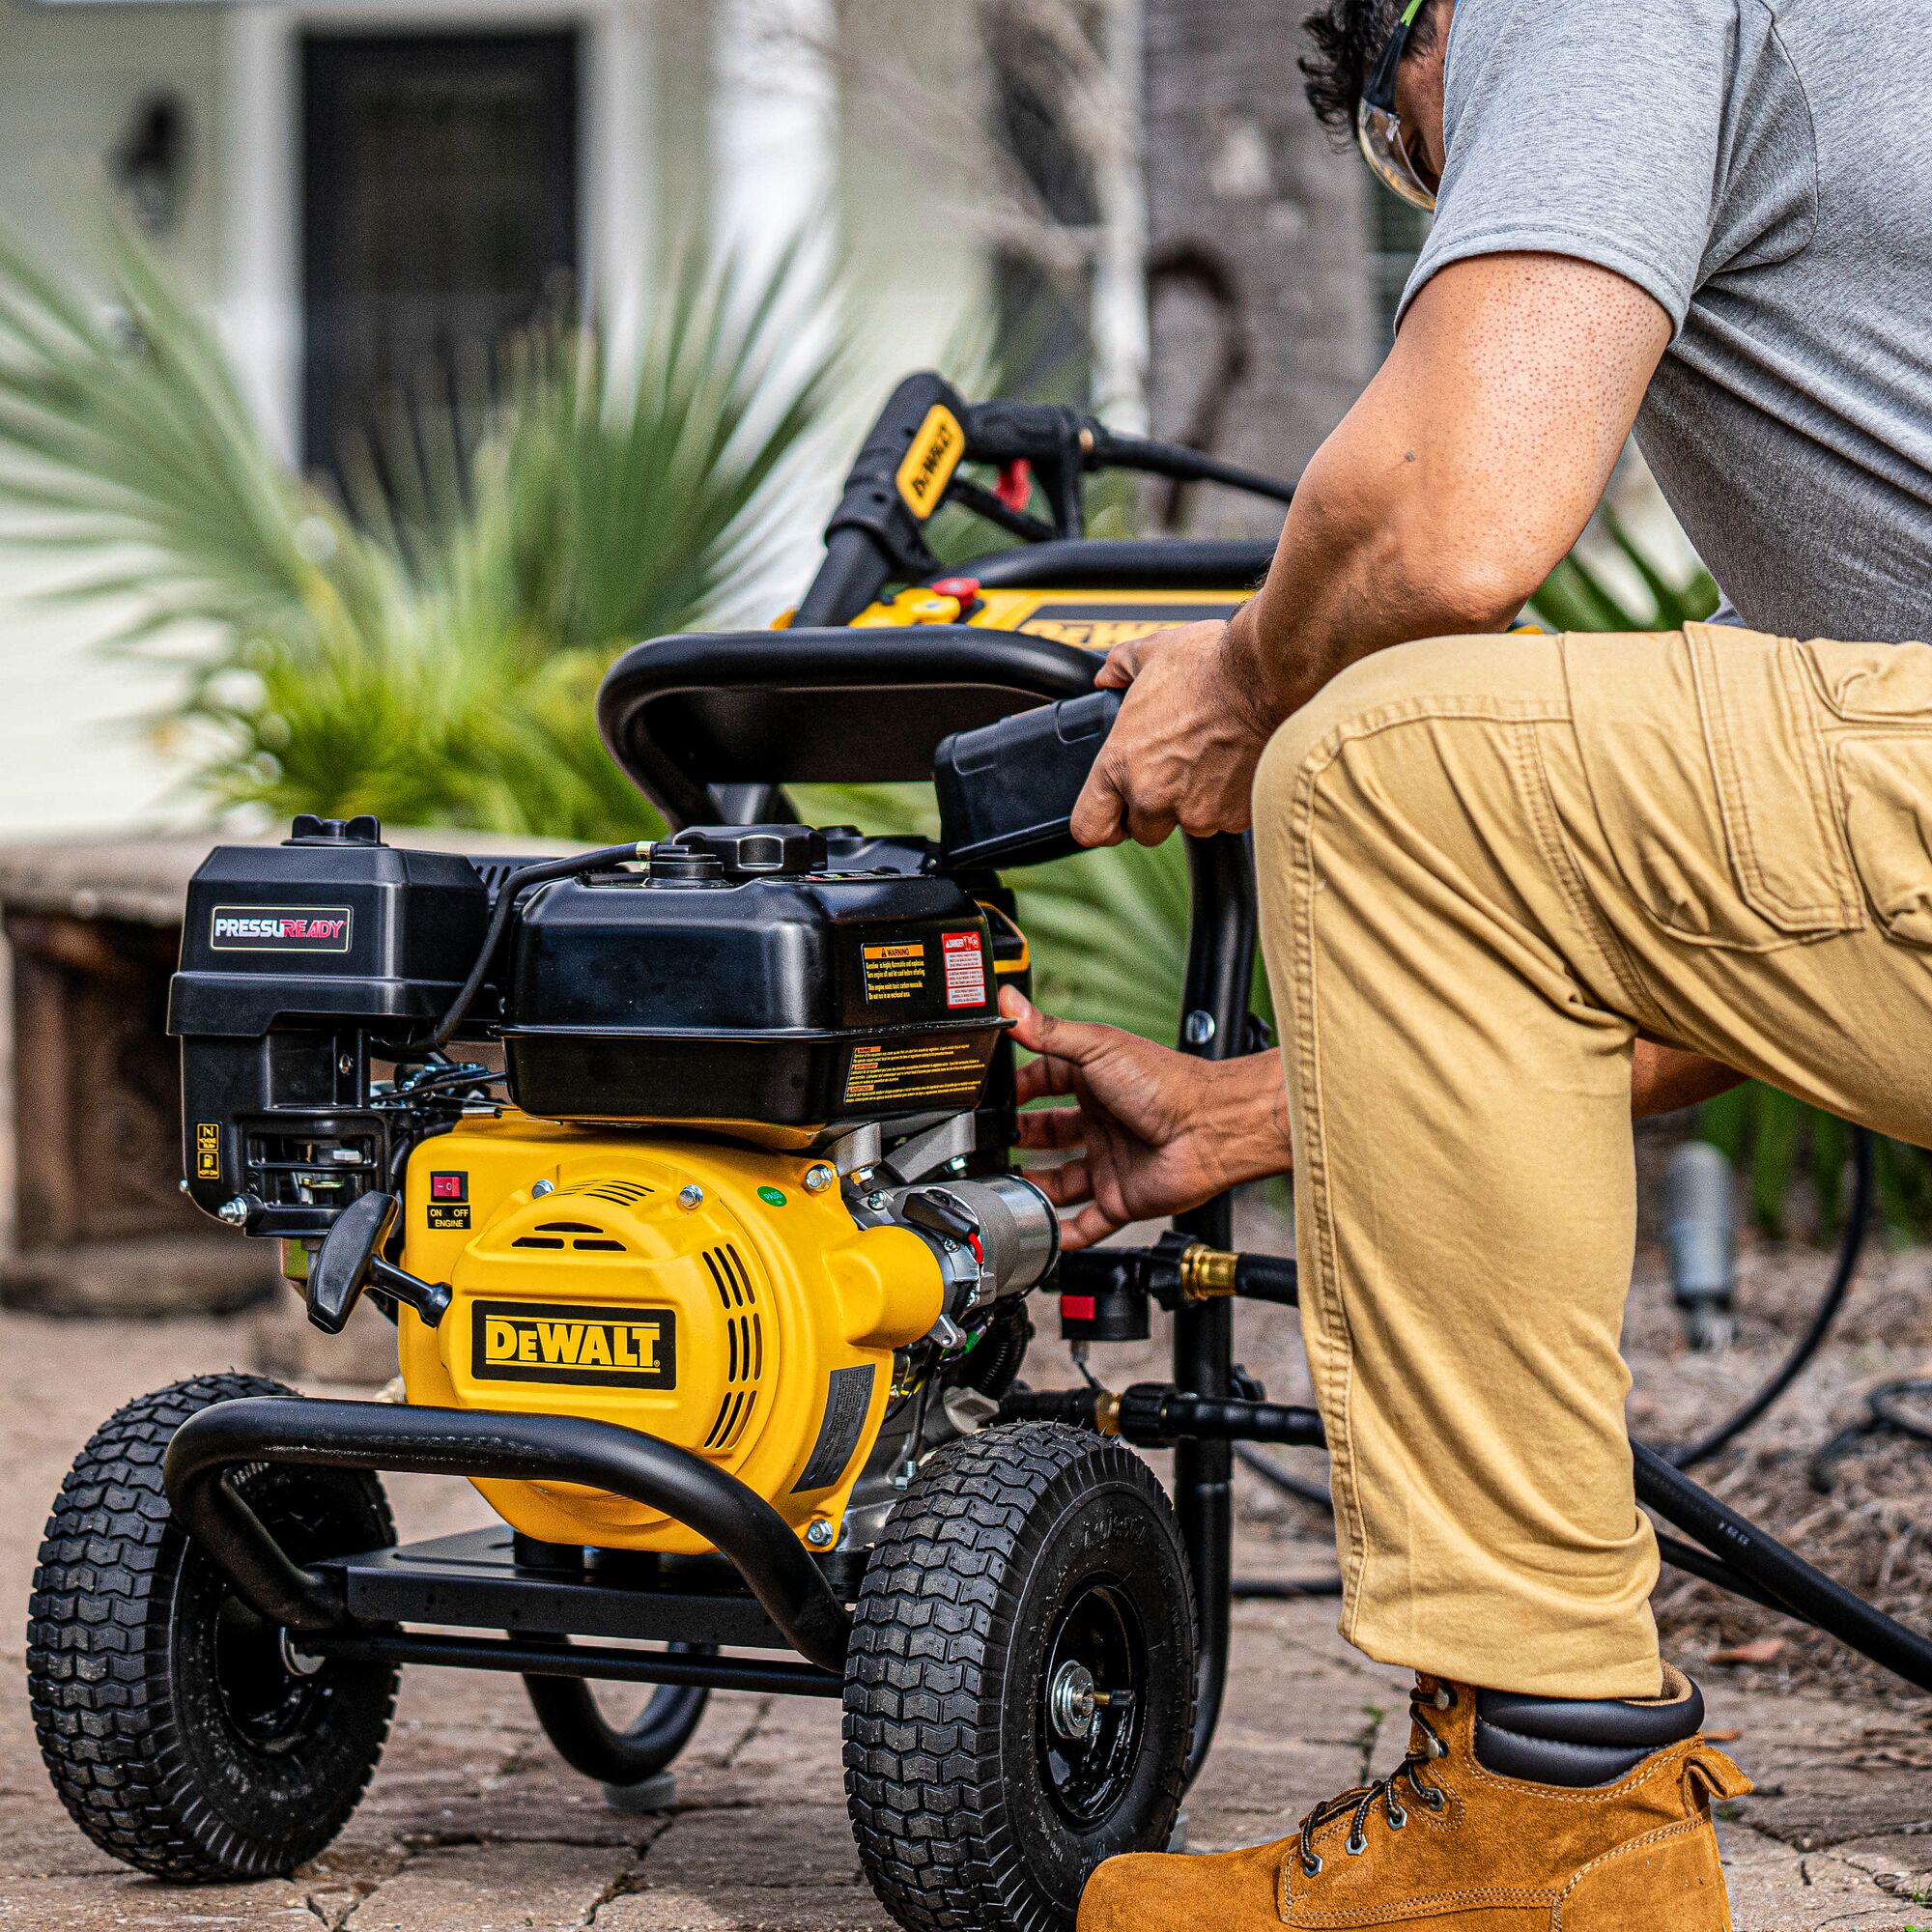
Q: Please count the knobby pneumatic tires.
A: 2